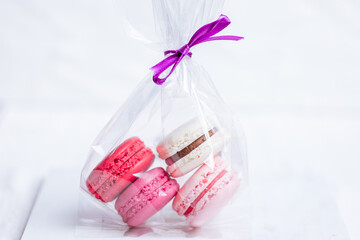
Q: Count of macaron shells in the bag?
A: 8